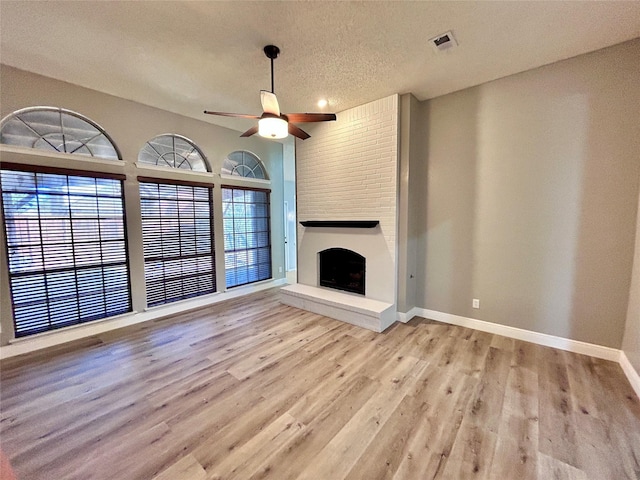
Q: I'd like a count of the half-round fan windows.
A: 3